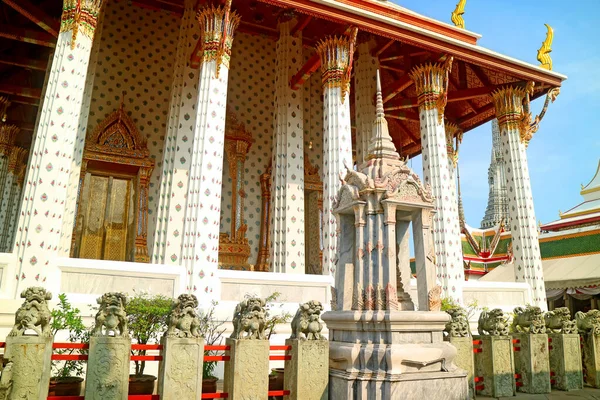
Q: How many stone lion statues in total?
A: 10